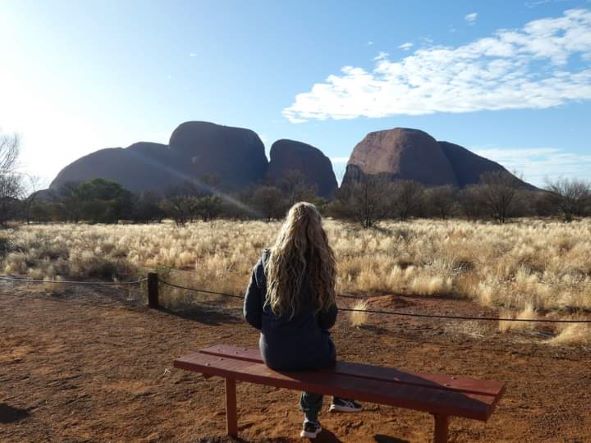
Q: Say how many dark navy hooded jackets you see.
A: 1